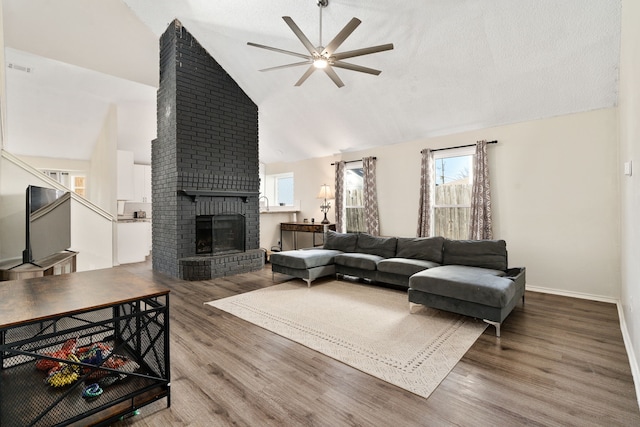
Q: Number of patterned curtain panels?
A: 4